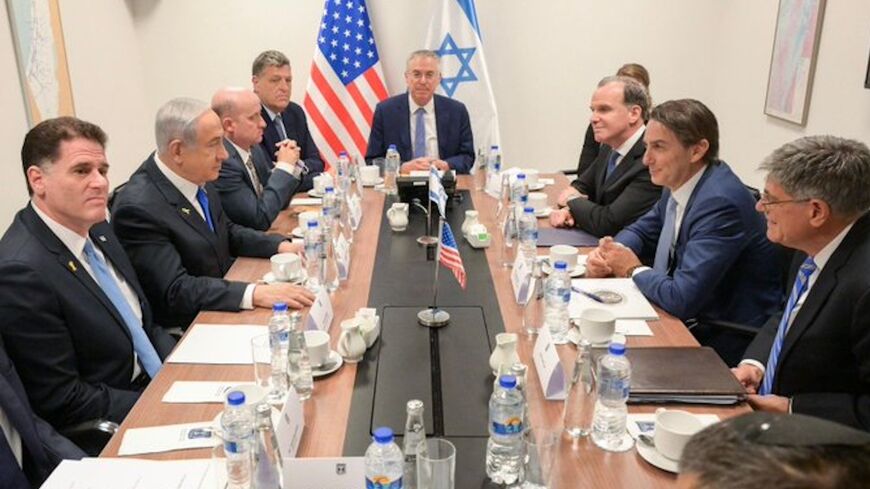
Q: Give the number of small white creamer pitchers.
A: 4